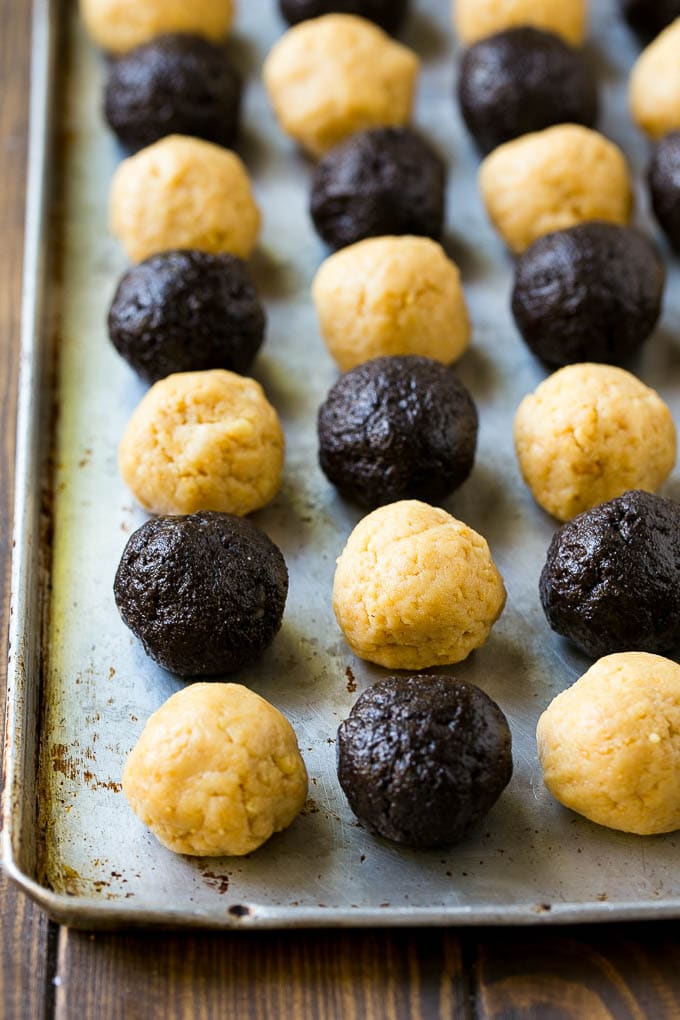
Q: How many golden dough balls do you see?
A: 12